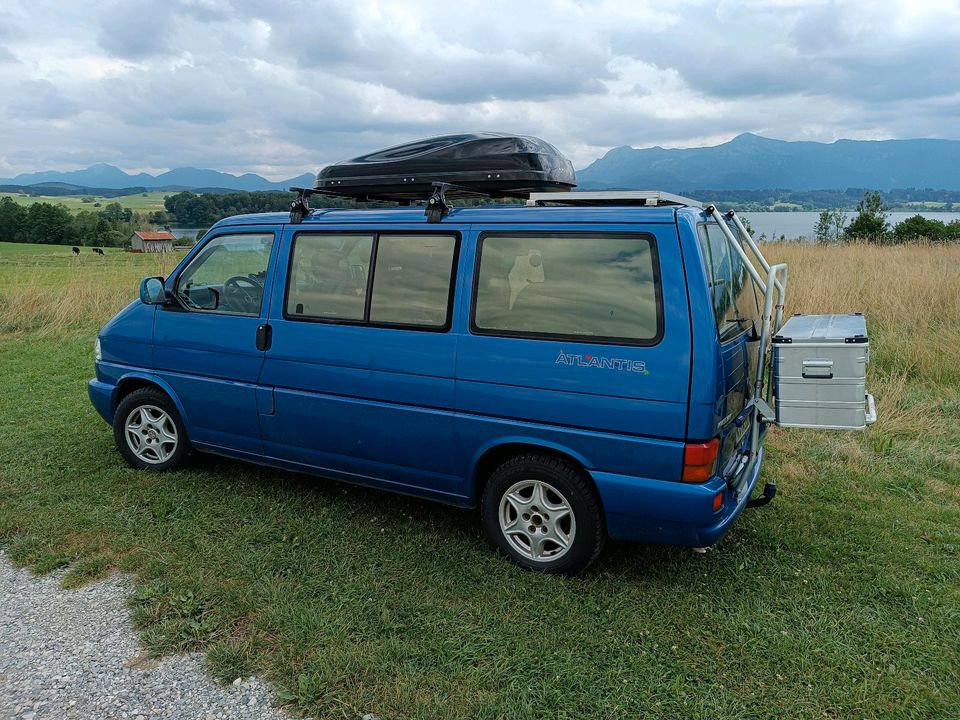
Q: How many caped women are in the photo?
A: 0